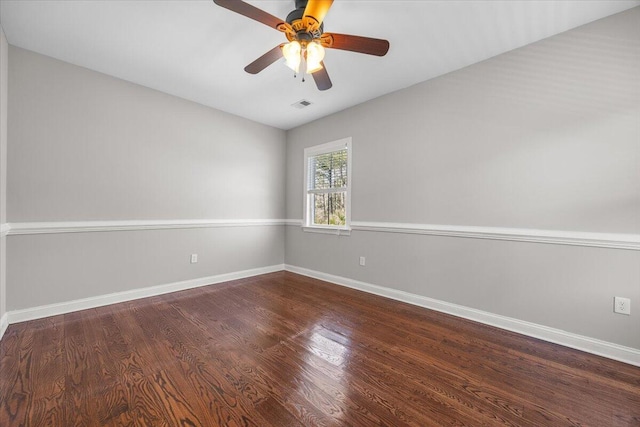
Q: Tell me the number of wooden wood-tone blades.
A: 5